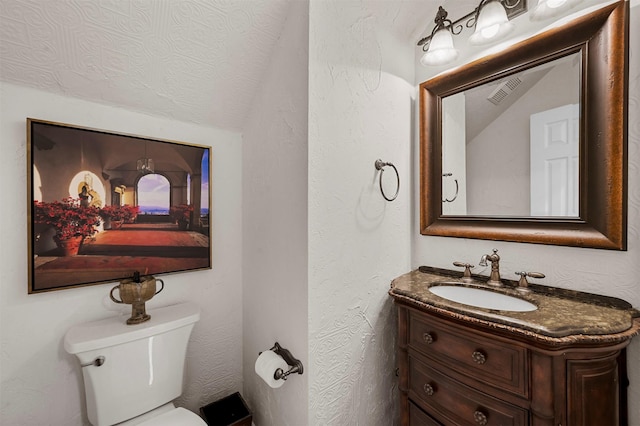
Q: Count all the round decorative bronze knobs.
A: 4